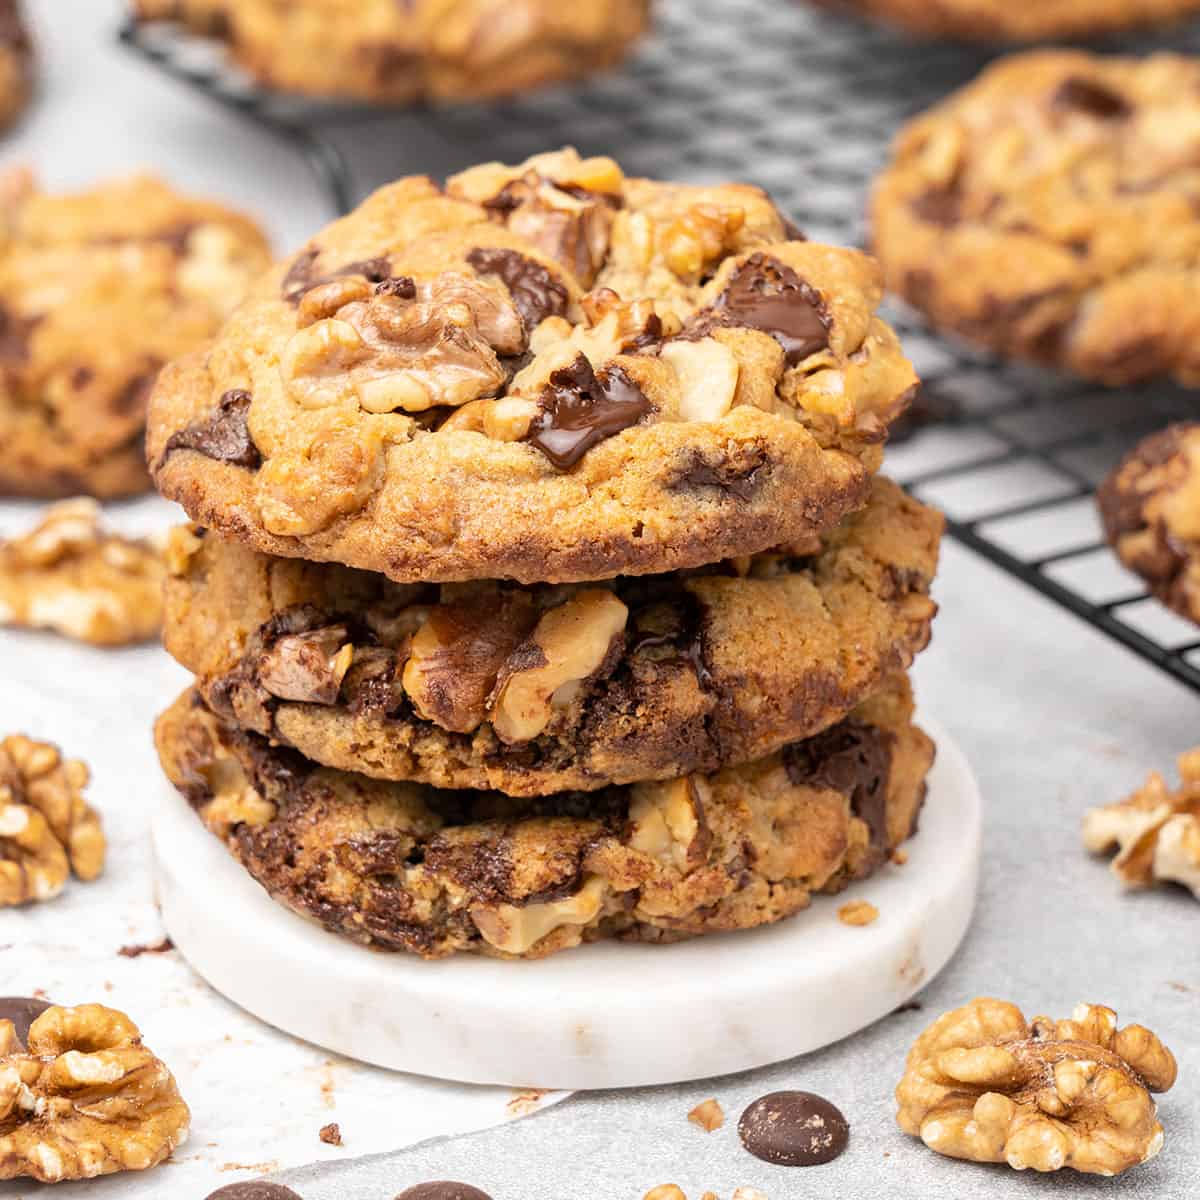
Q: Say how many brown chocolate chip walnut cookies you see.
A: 9